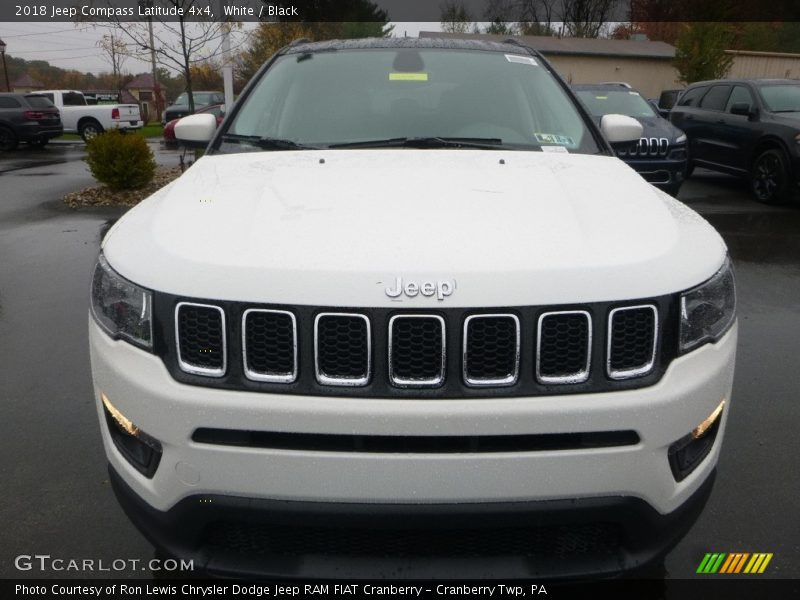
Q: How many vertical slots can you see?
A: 7